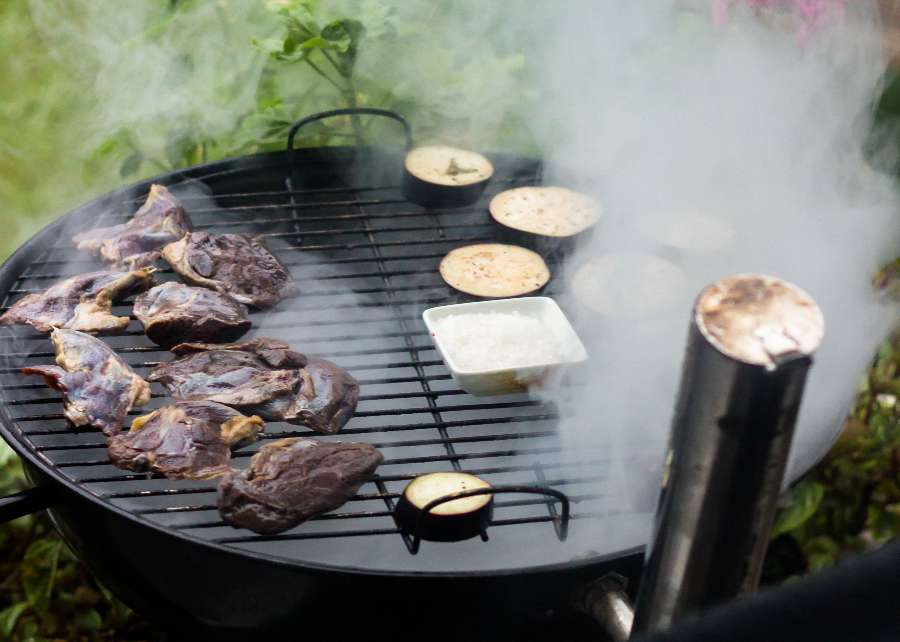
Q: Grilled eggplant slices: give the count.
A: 6